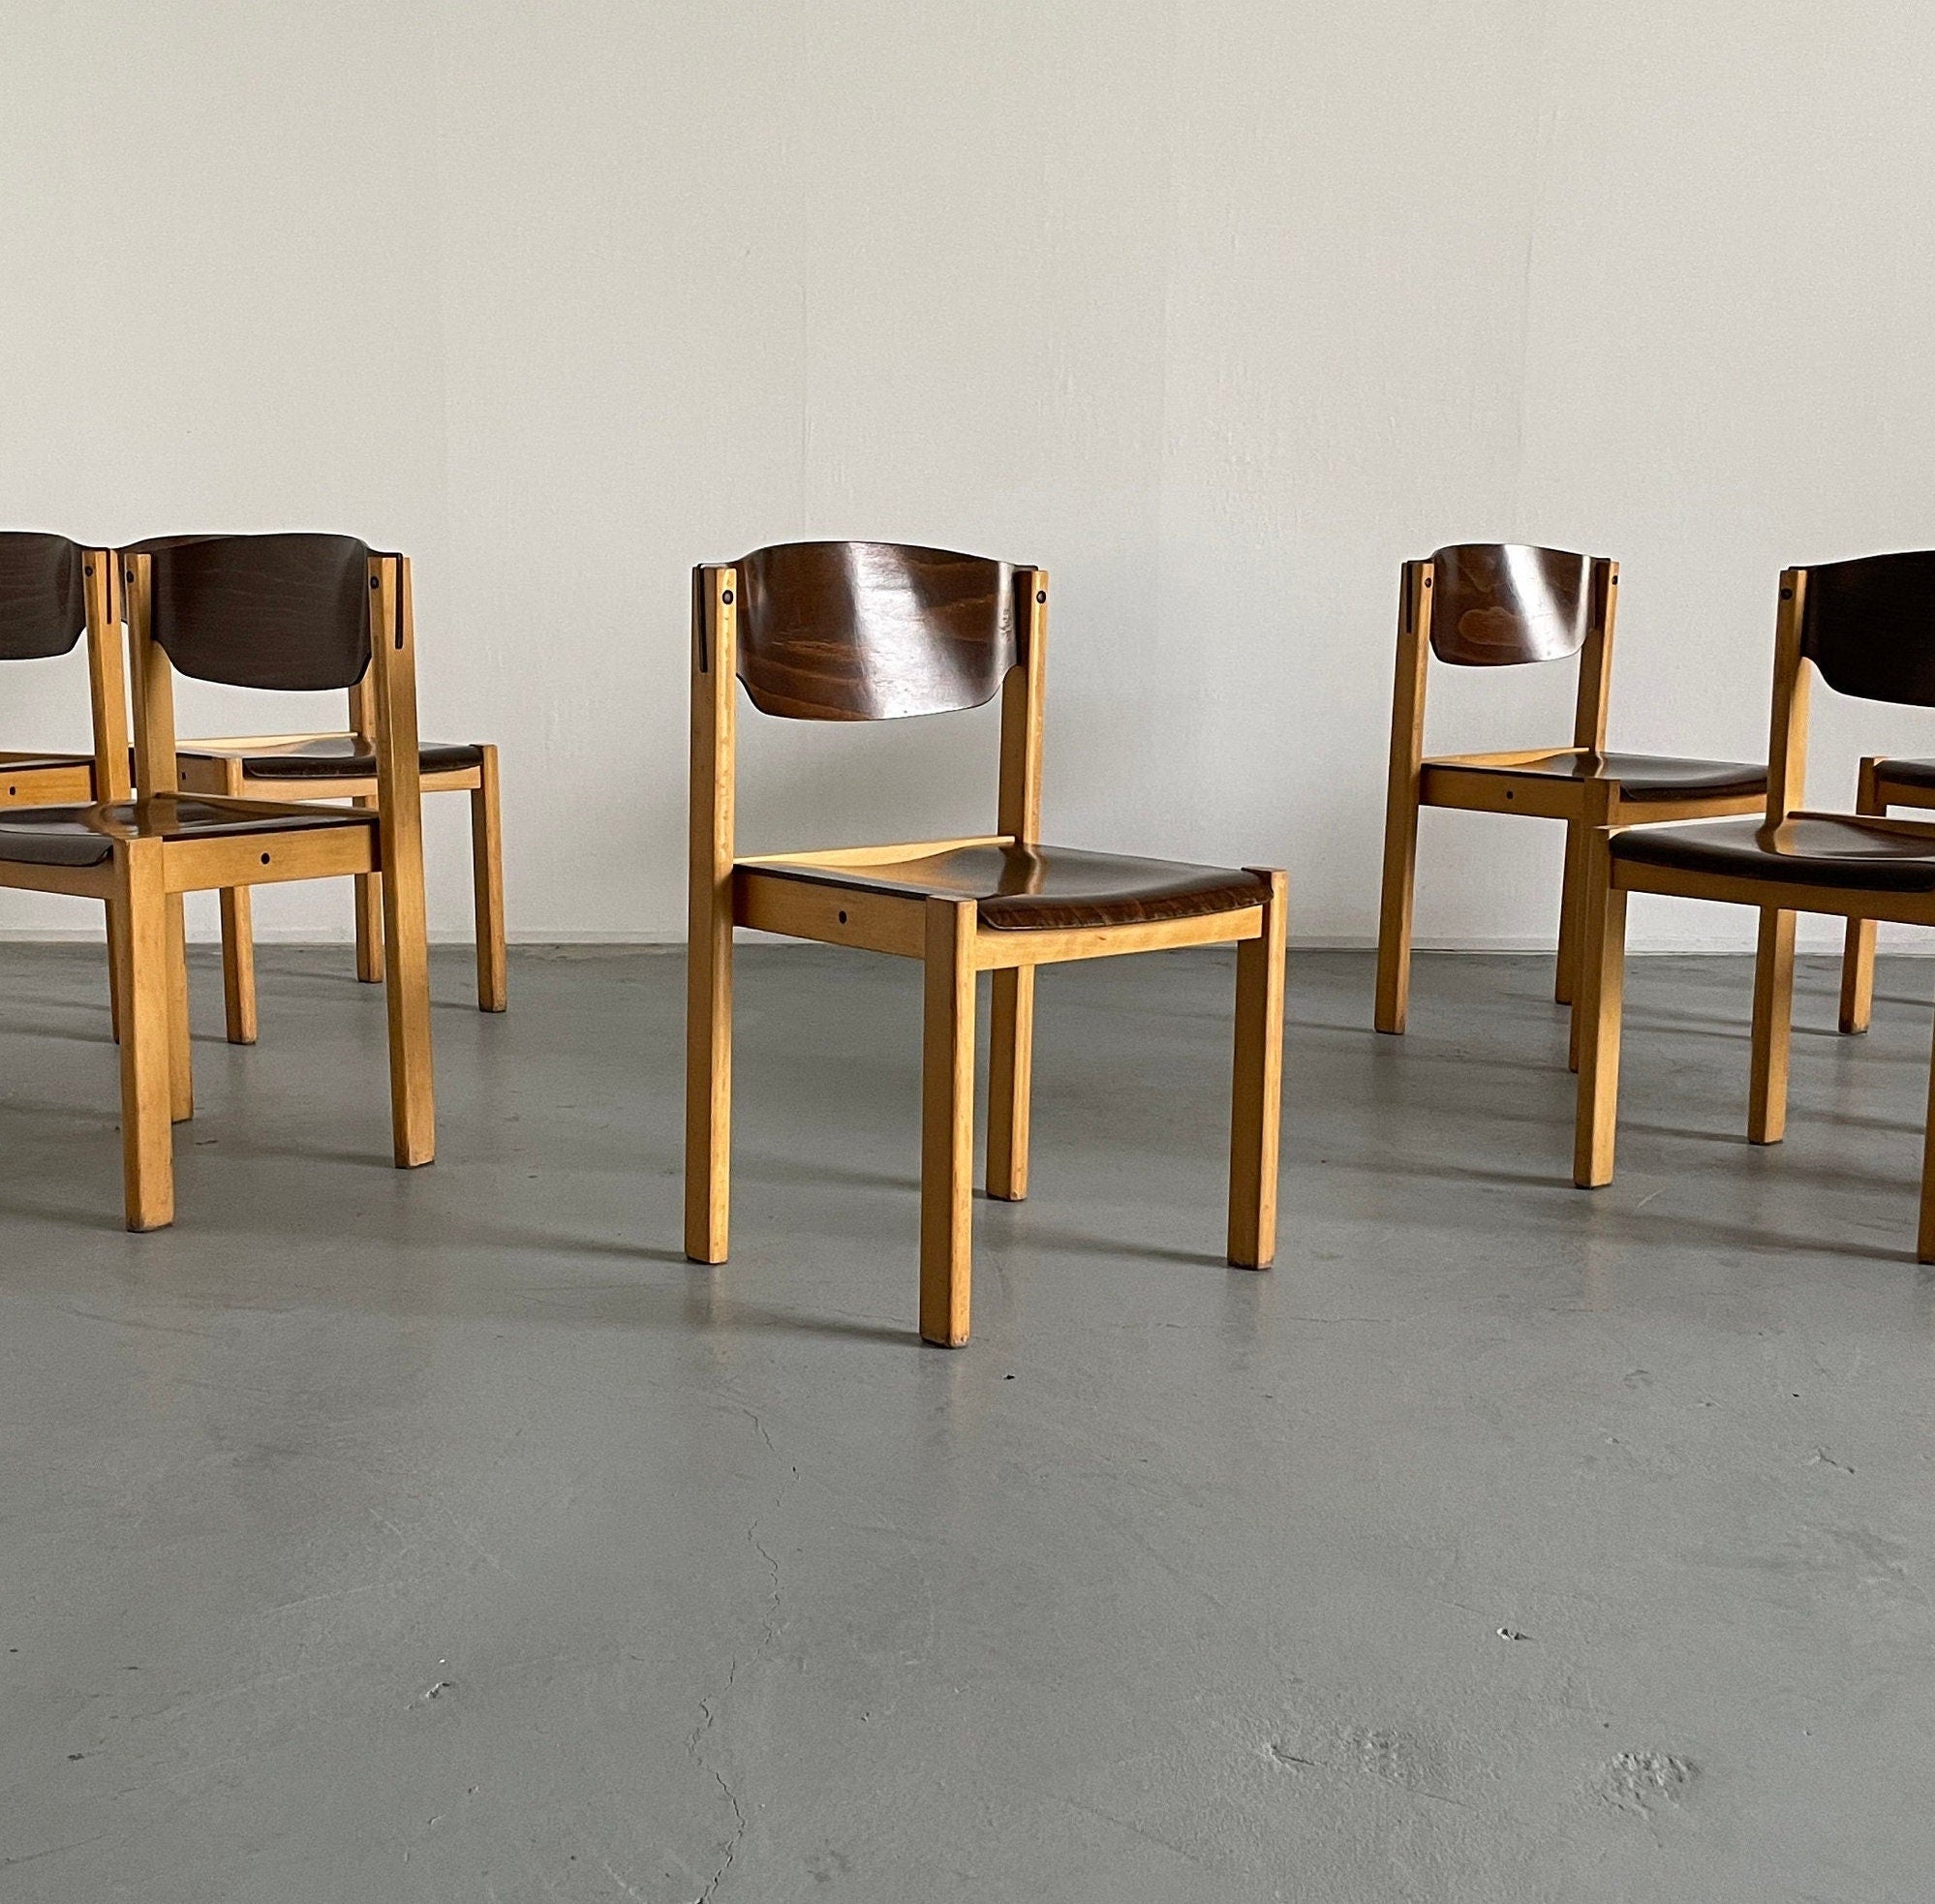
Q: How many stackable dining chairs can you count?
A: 7